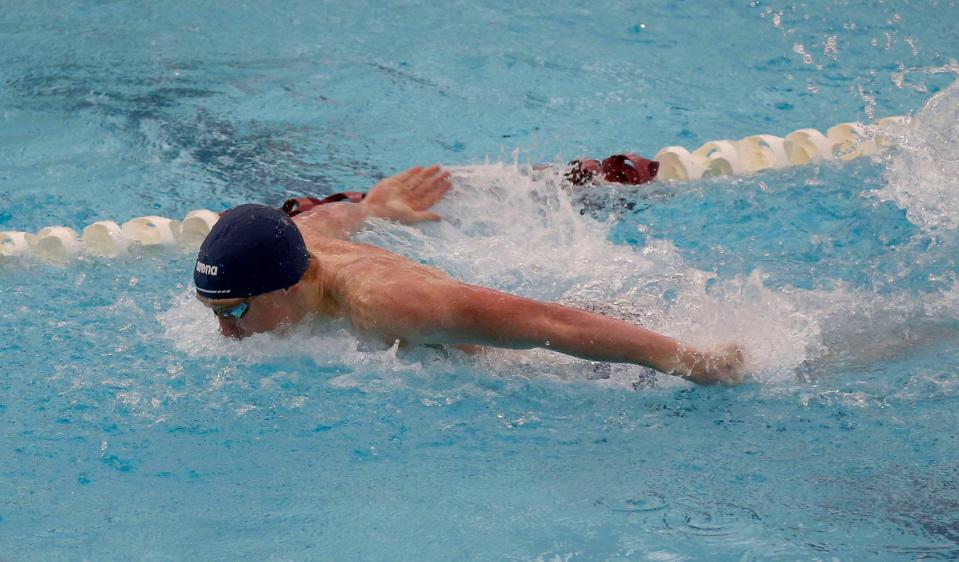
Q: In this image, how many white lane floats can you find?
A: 11